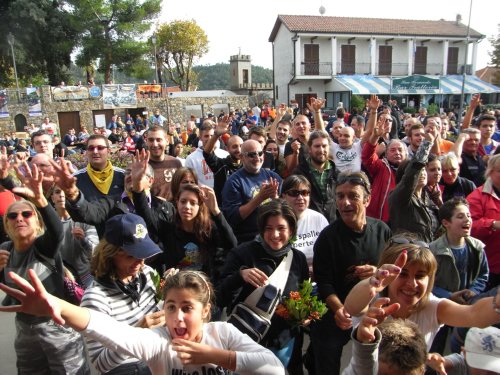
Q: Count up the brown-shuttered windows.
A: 5